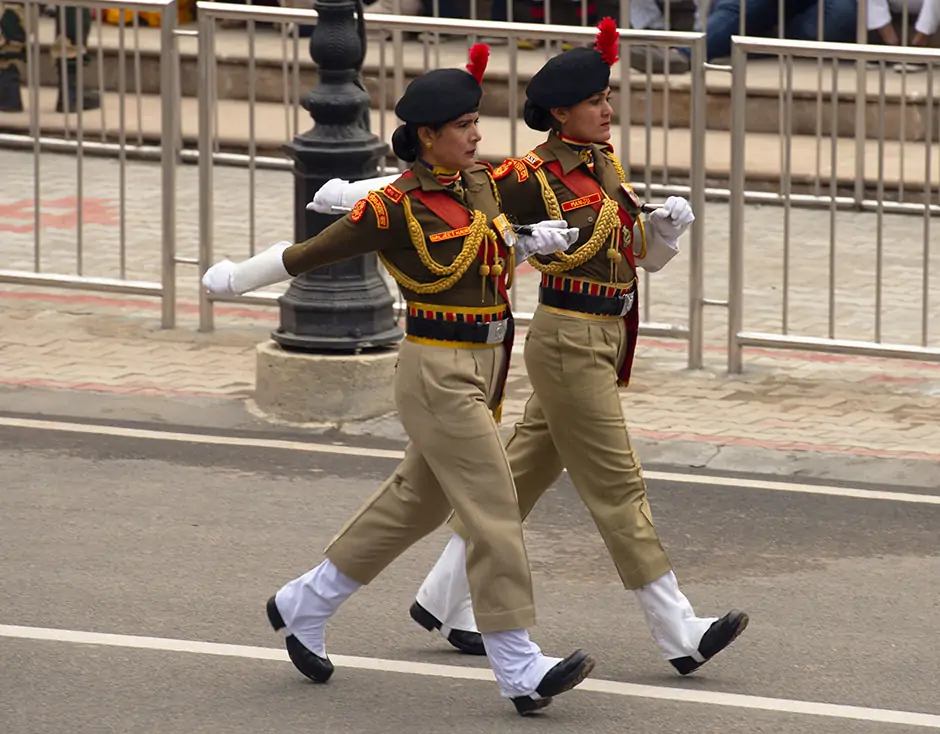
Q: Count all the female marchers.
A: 2